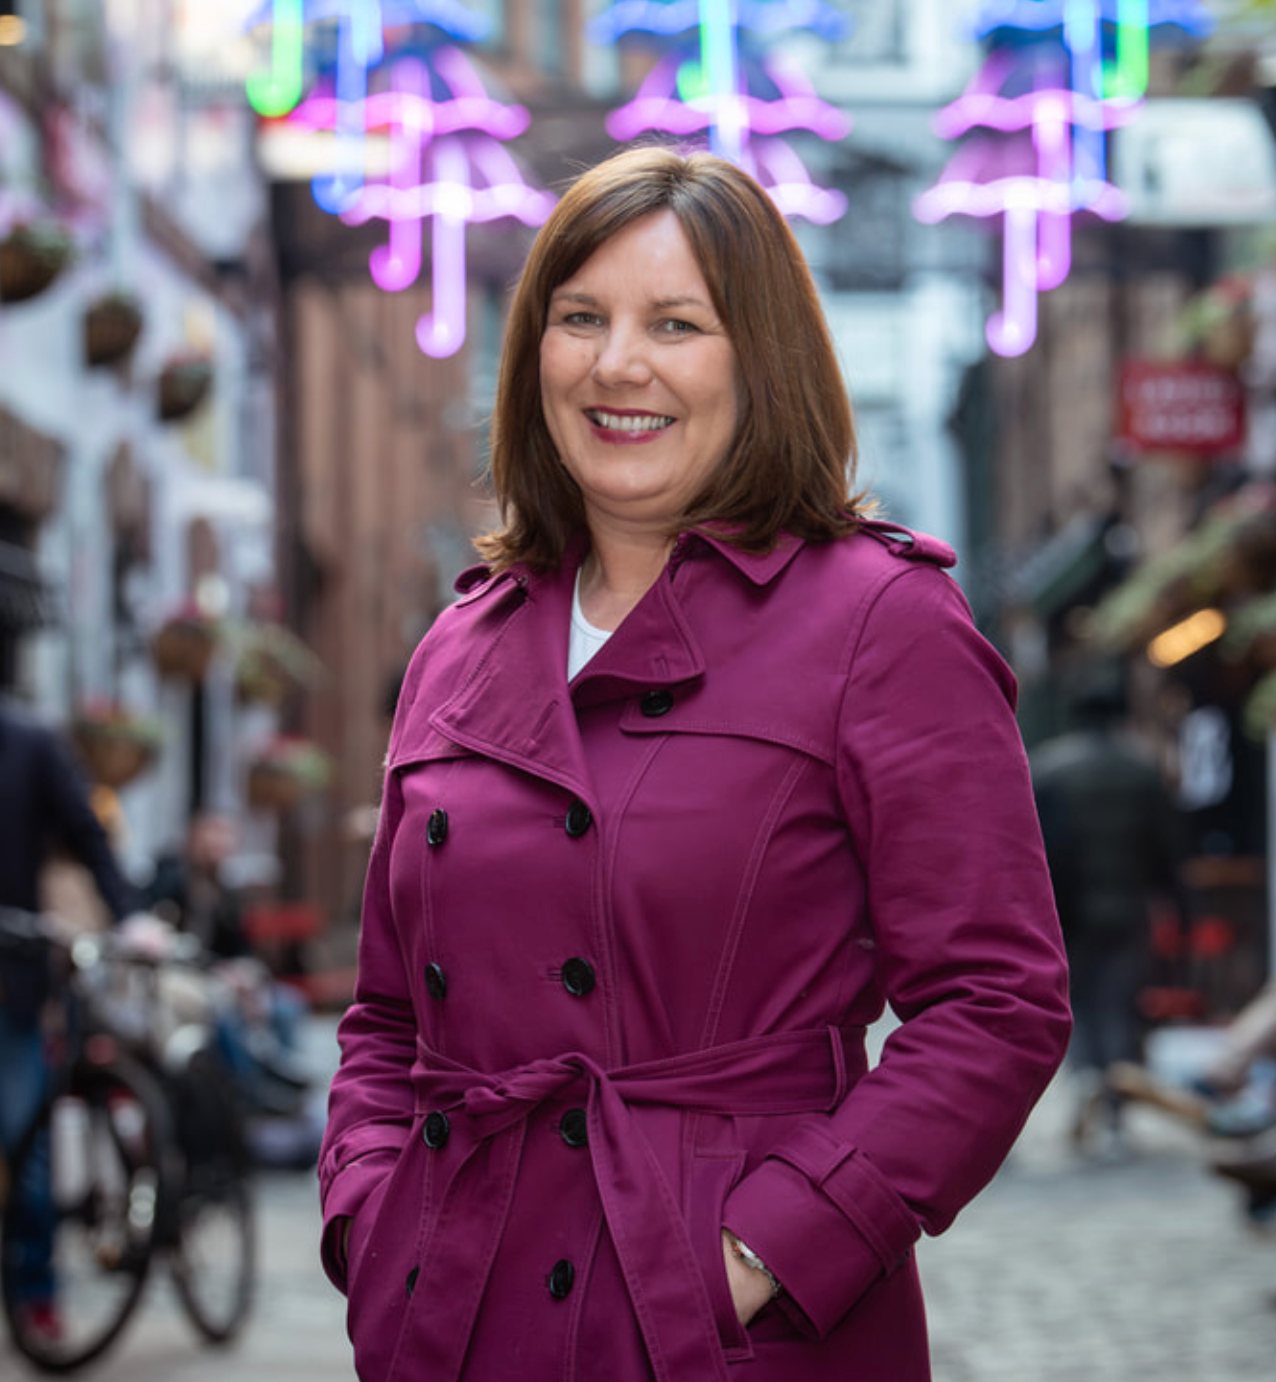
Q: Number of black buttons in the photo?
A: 9